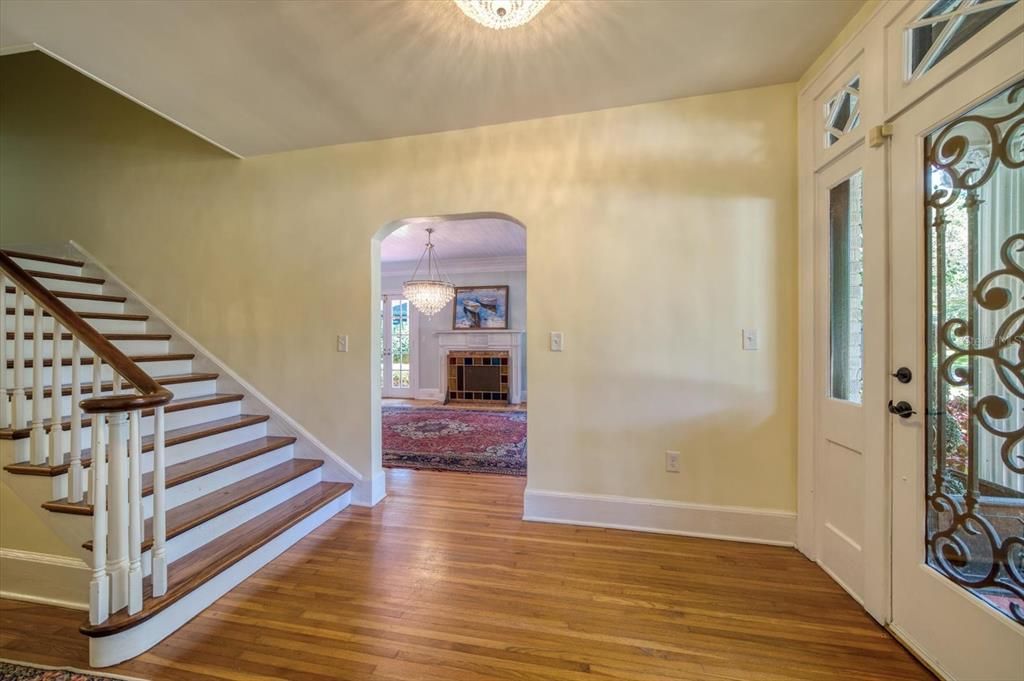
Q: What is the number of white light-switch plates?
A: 3